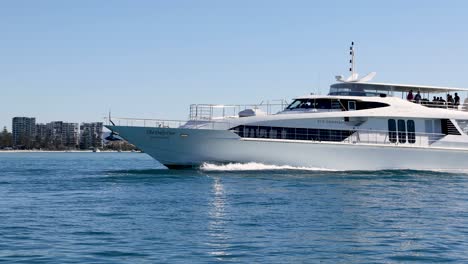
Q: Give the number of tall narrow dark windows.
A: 3